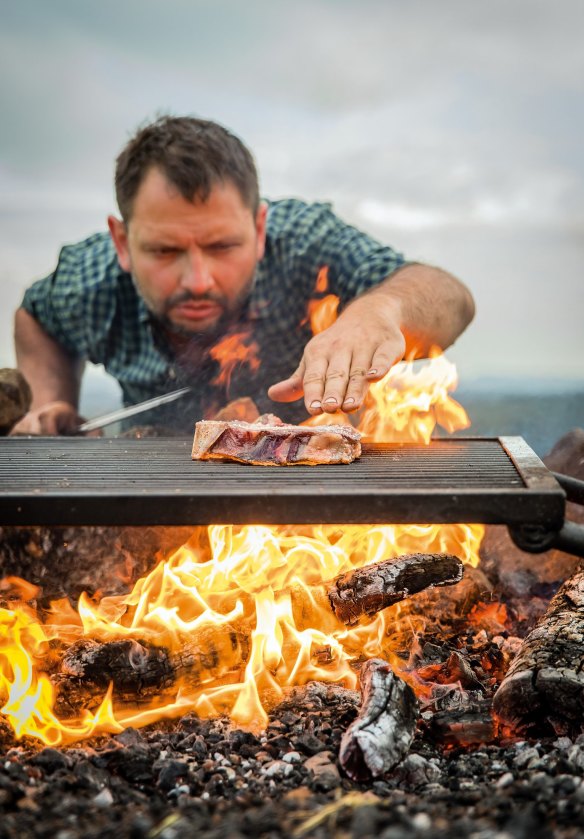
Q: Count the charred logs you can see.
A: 4